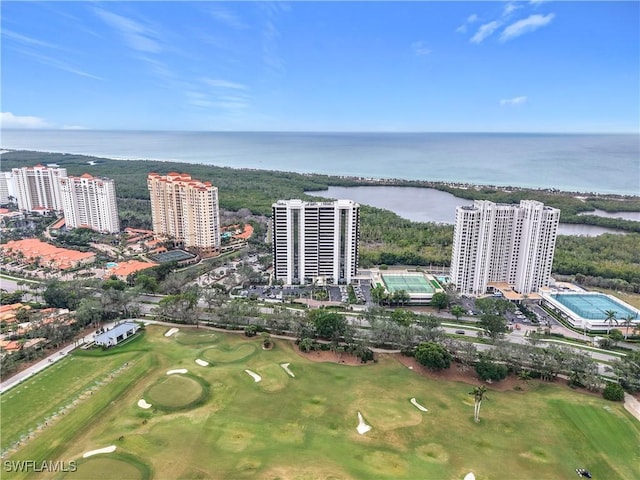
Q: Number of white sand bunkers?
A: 10